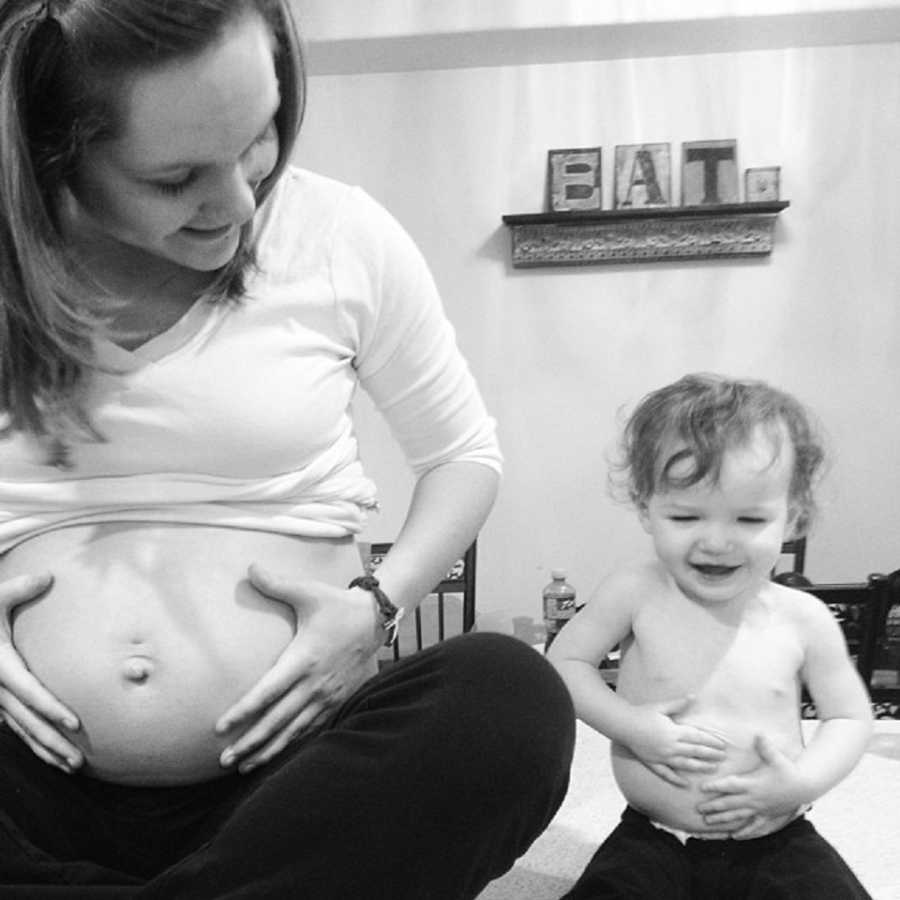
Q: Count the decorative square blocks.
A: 4